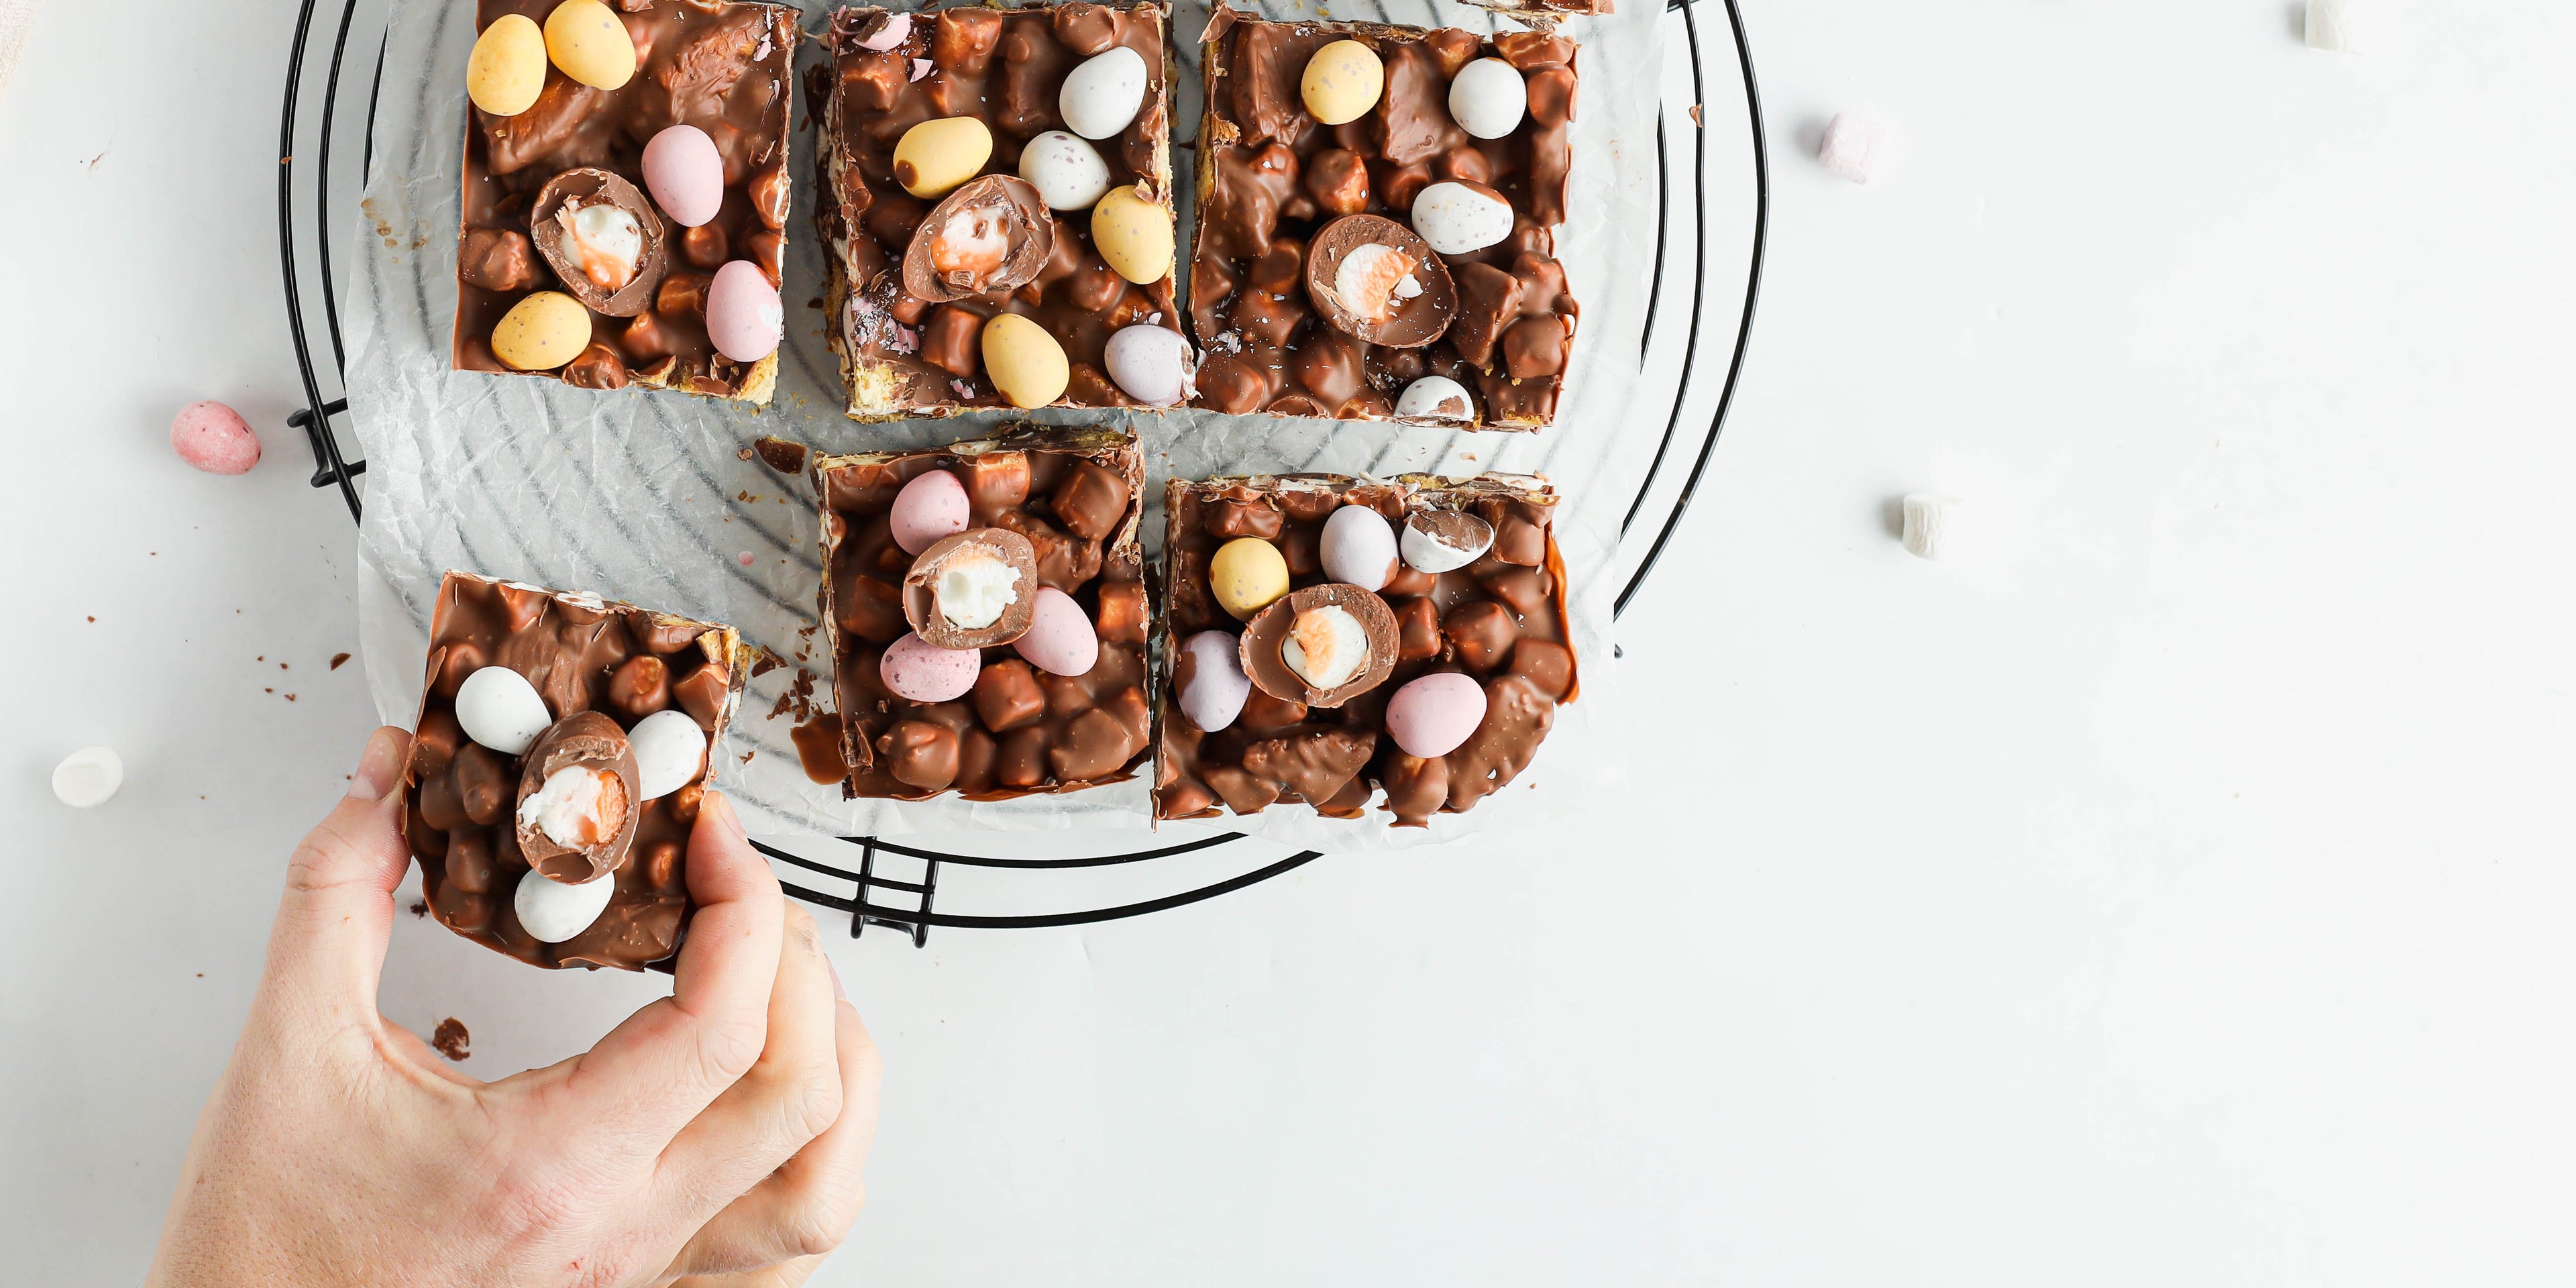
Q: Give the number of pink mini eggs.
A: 7